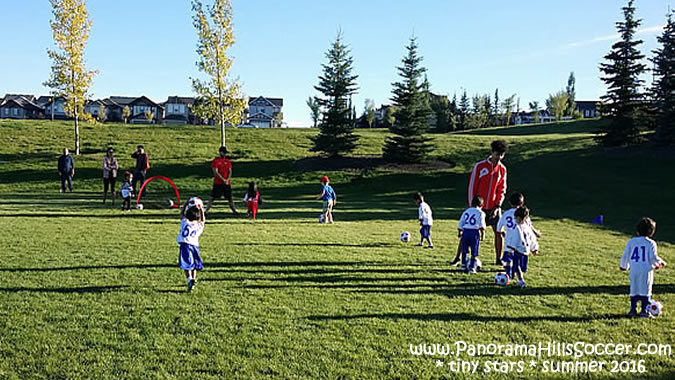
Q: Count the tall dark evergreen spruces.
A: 4